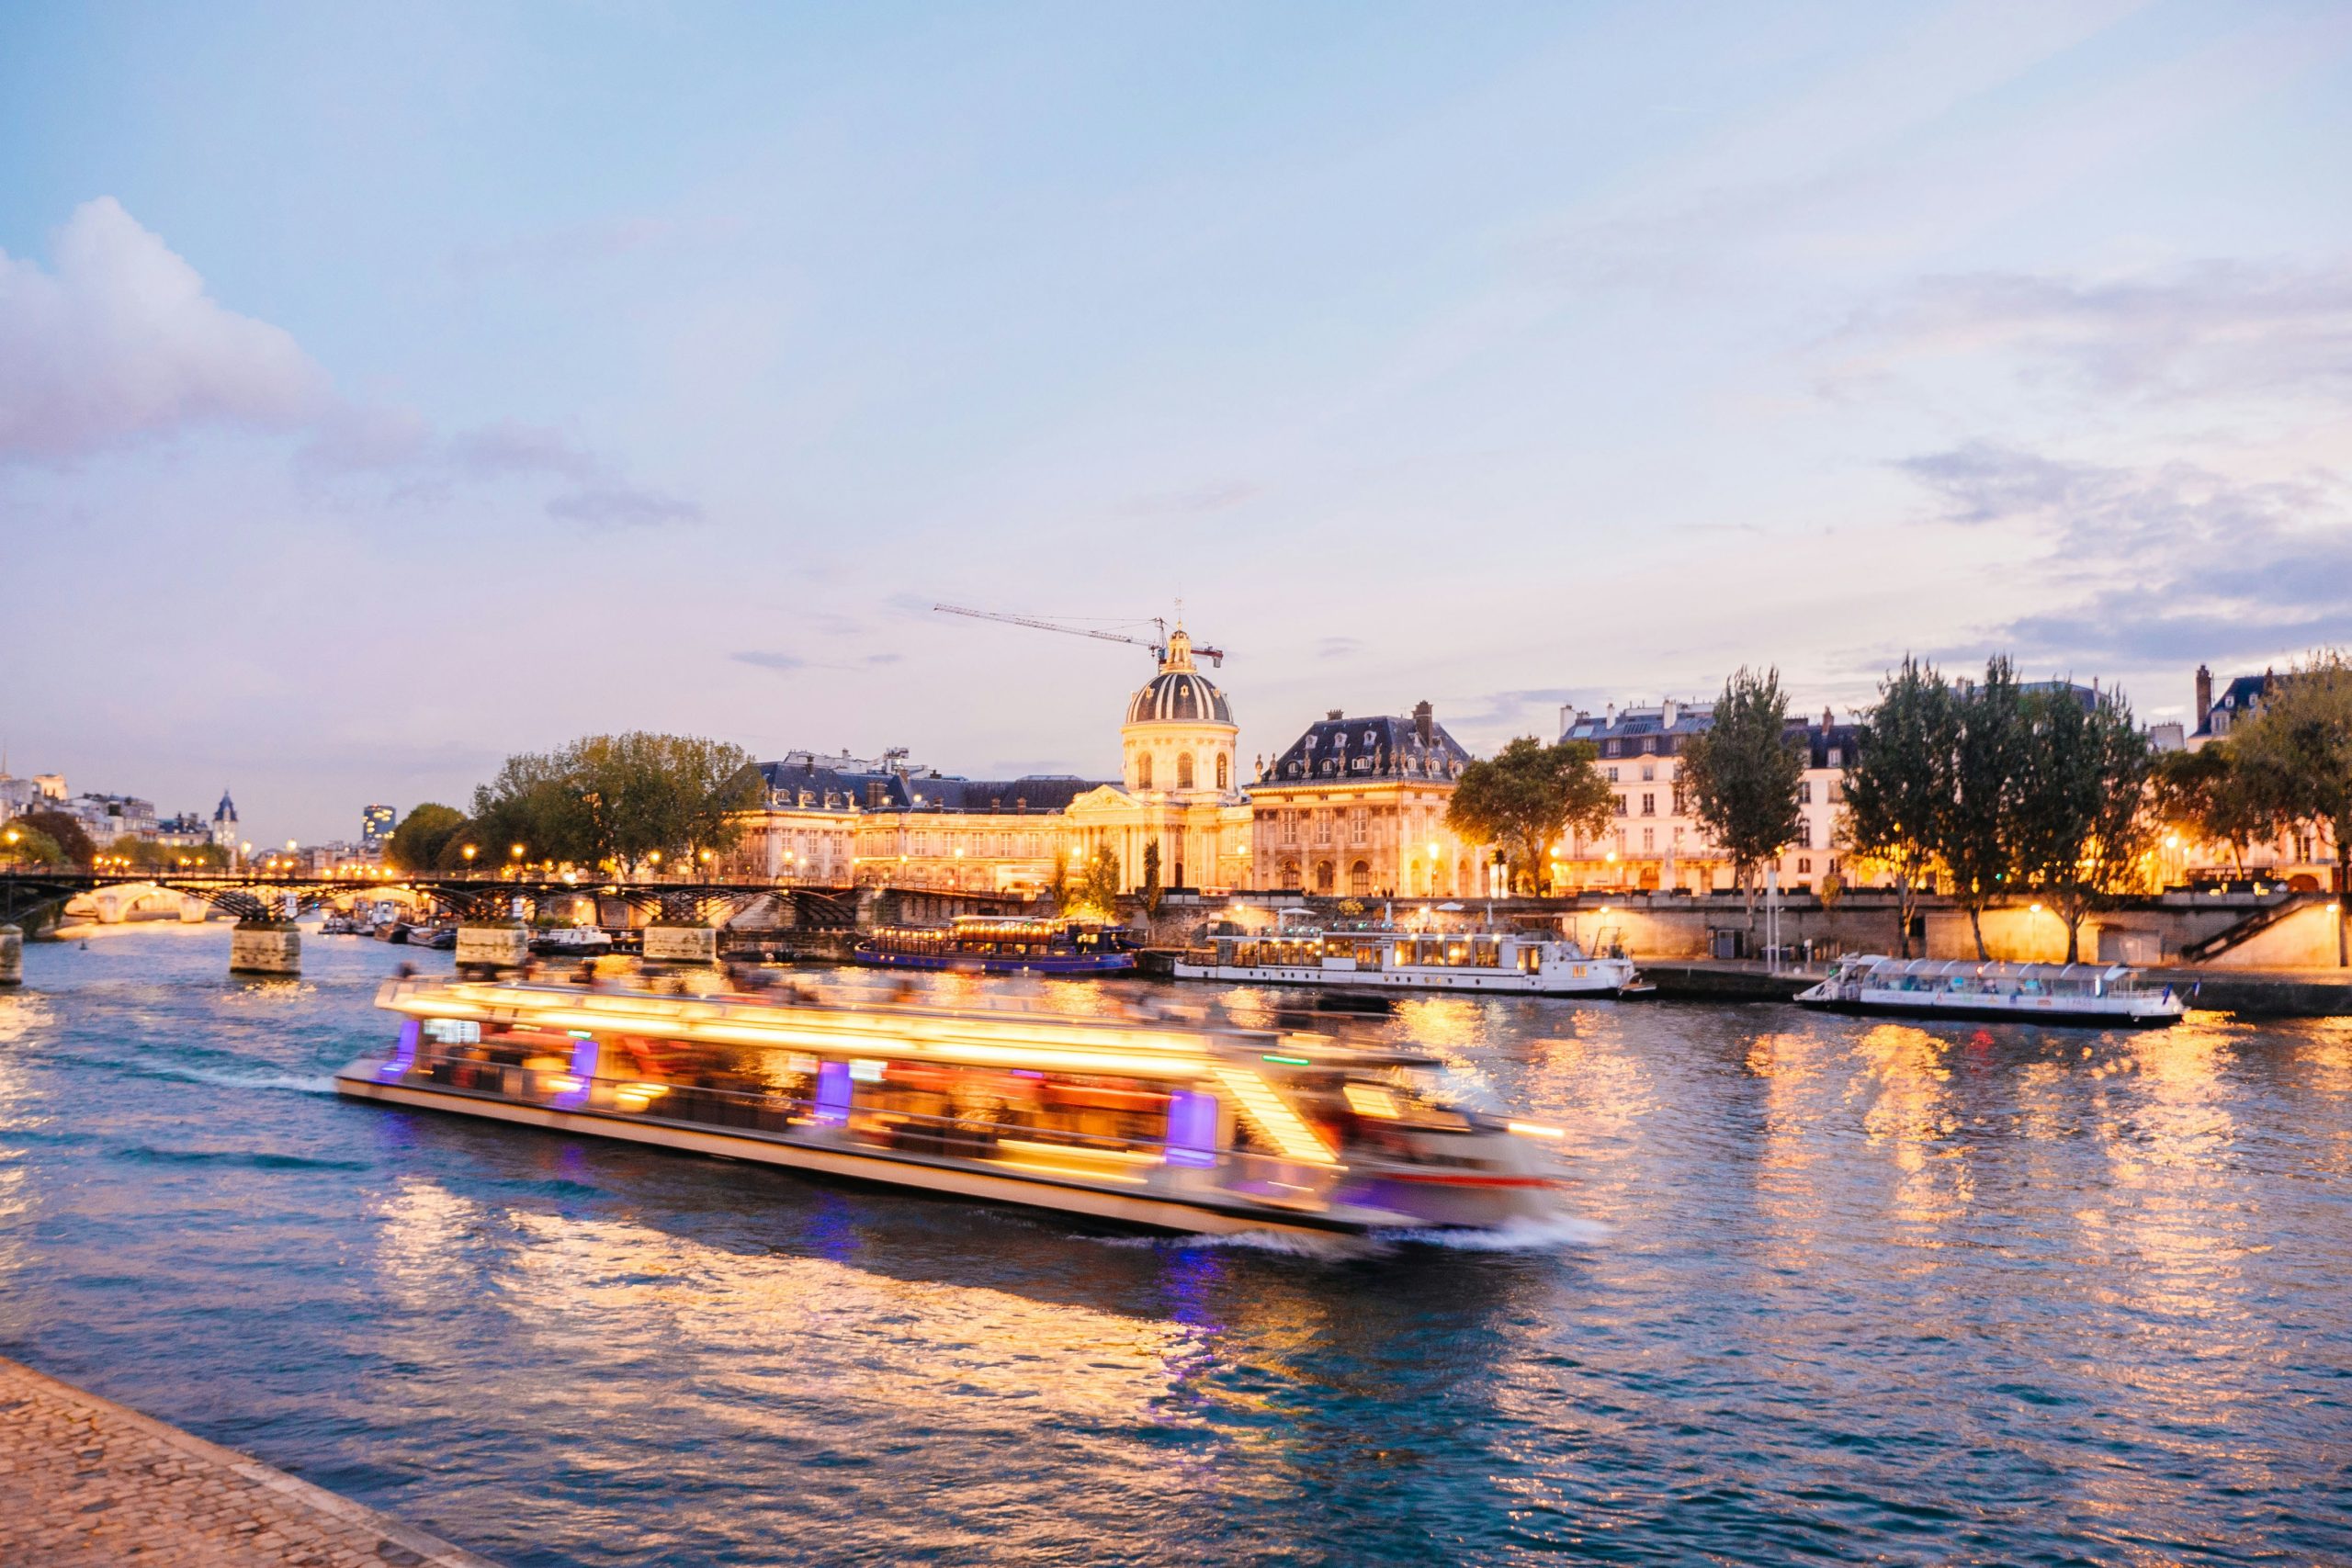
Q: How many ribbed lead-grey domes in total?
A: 1